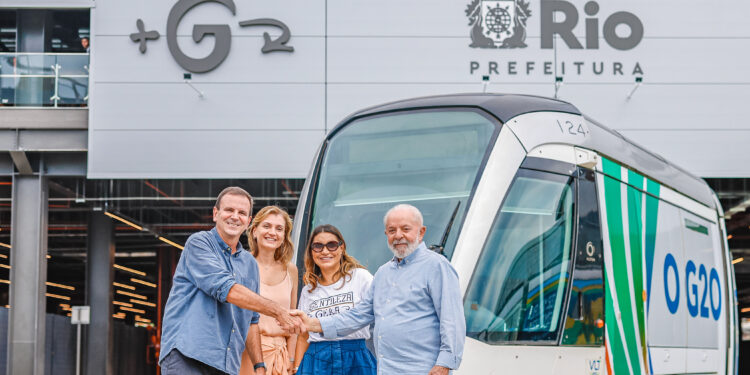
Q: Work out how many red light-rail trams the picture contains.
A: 0